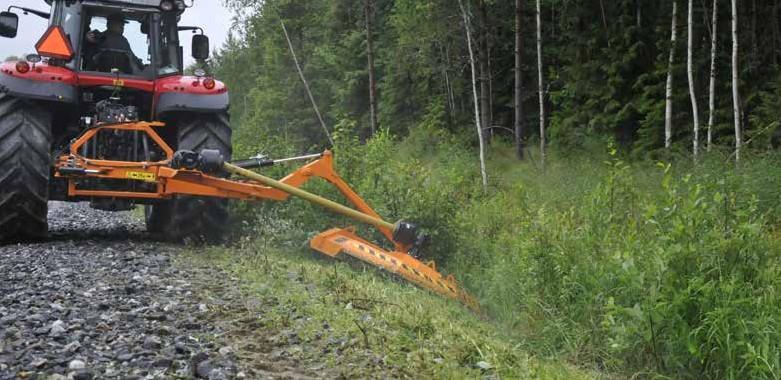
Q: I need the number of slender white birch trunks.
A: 6